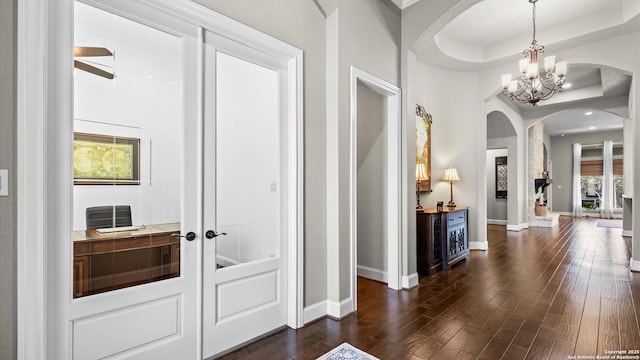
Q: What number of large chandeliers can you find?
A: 1